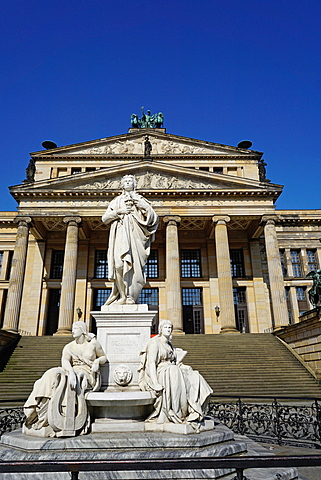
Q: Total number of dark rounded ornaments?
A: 2